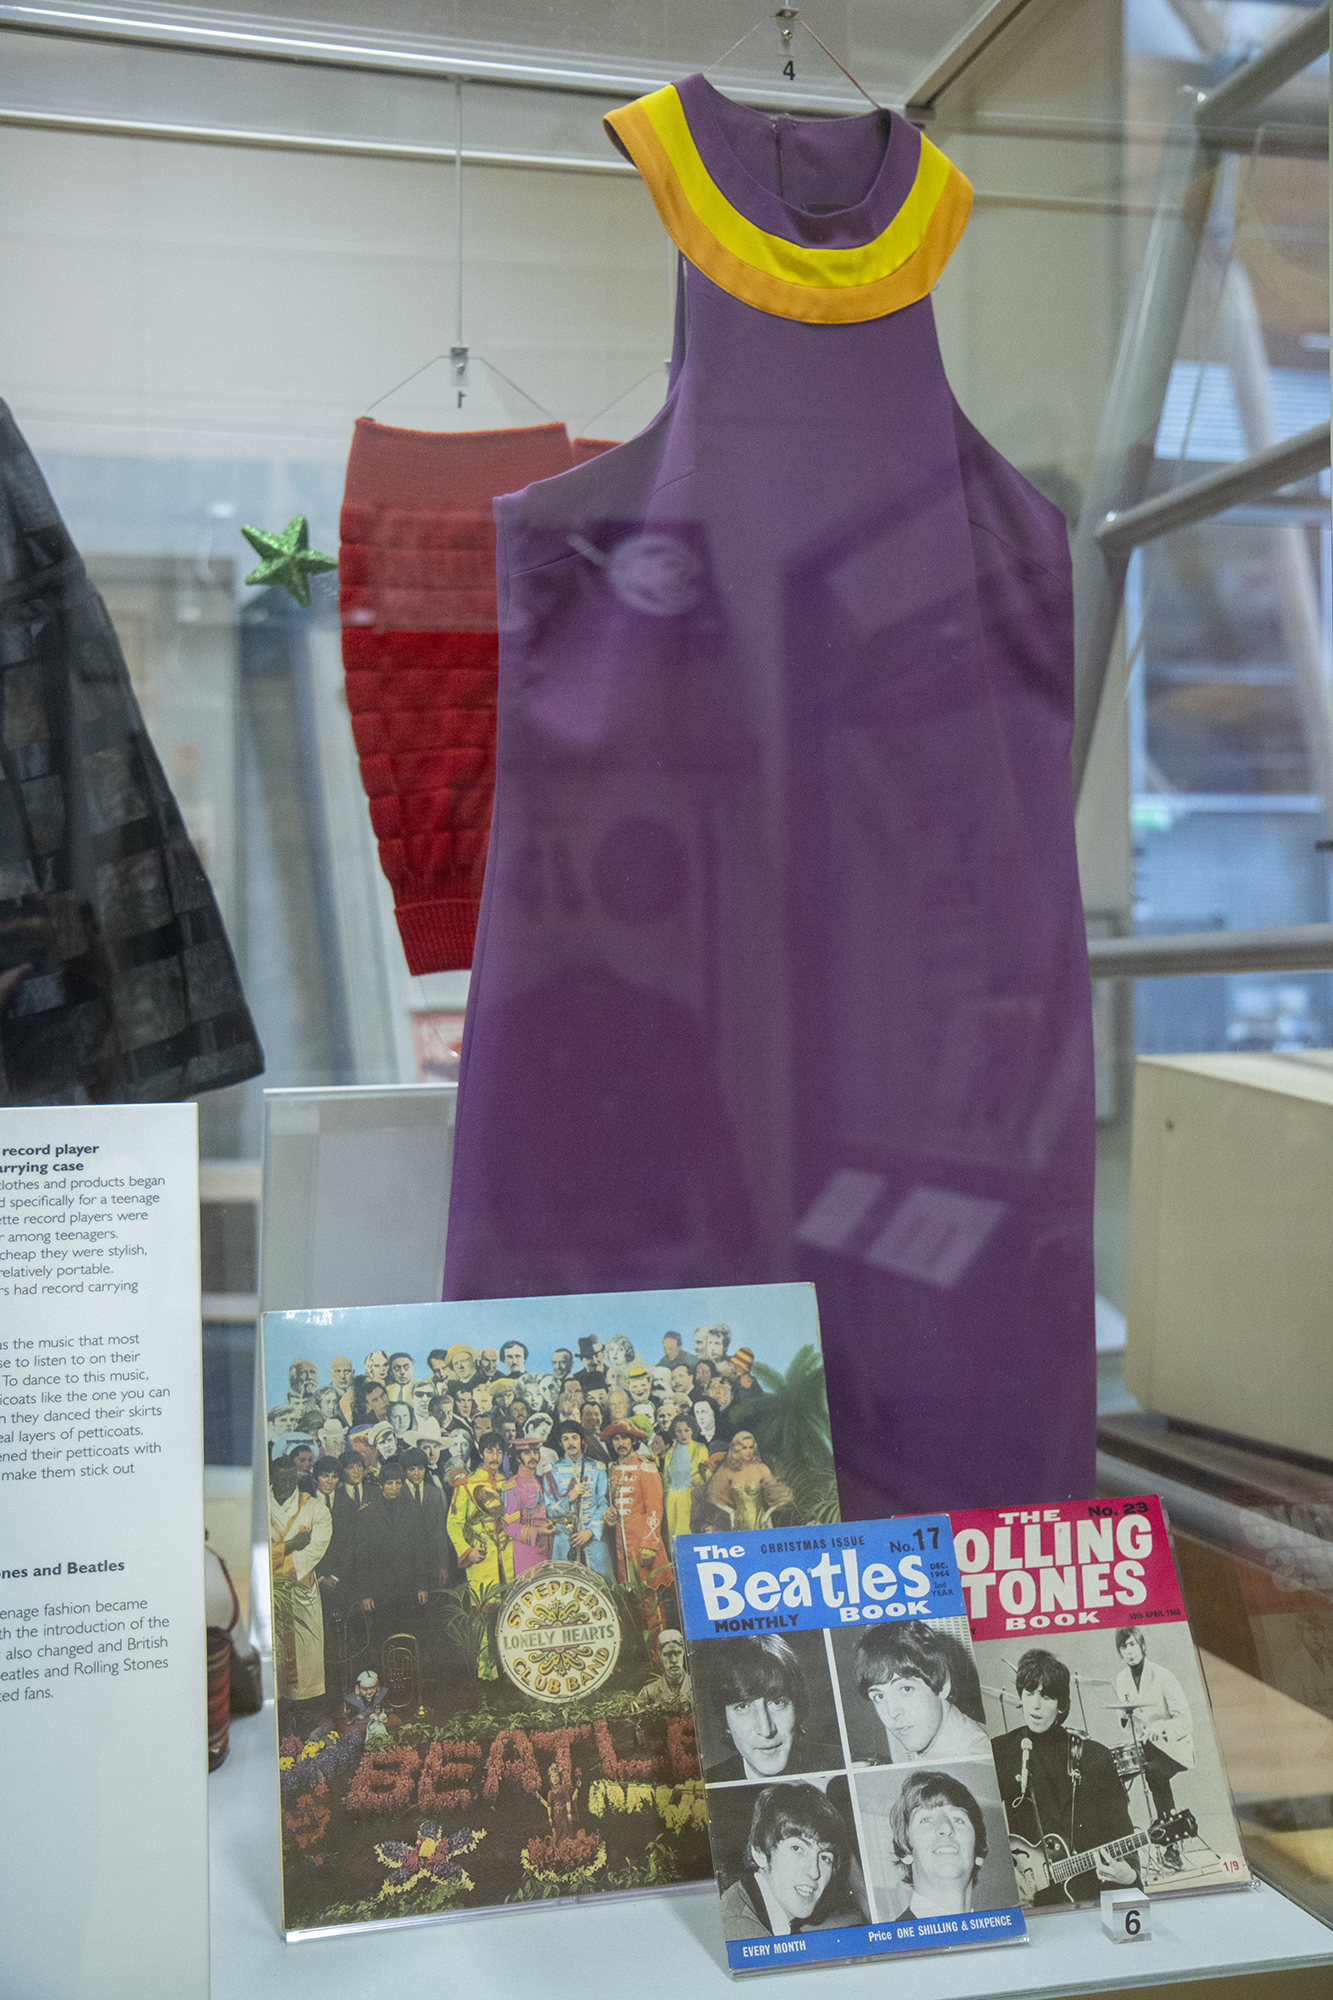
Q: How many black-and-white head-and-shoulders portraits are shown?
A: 4